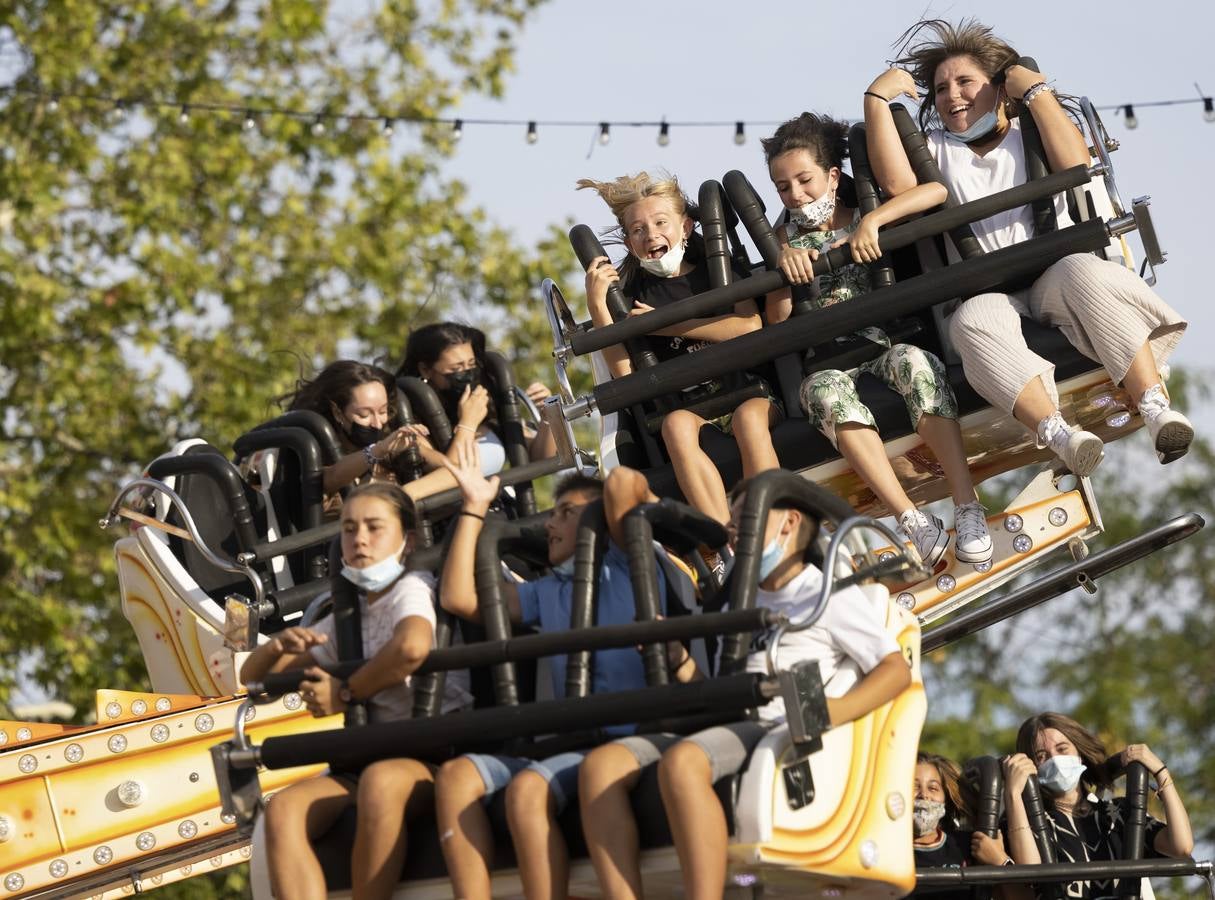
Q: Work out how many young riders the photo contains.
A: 10